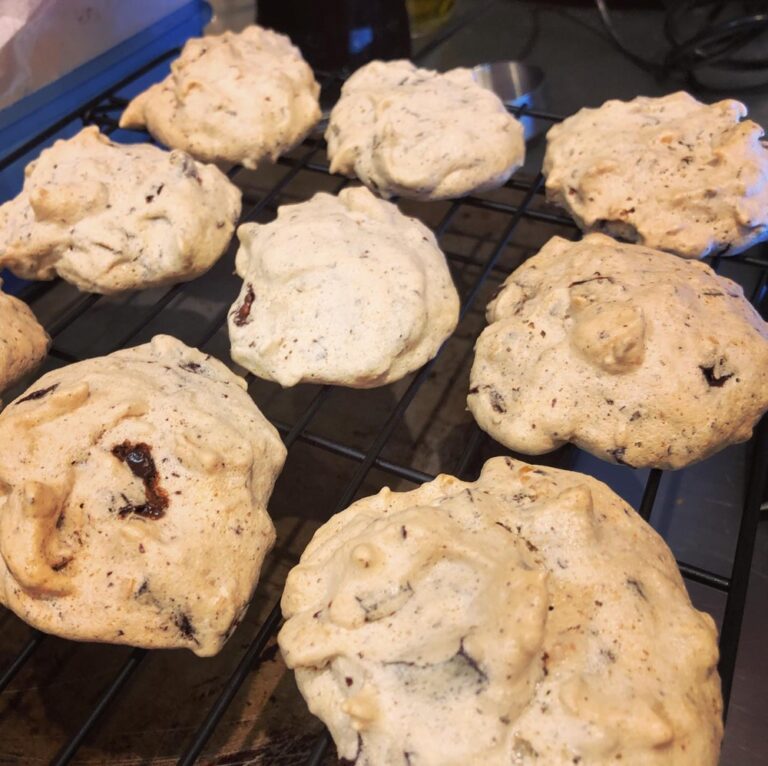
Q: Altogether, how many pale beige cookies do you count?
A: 9